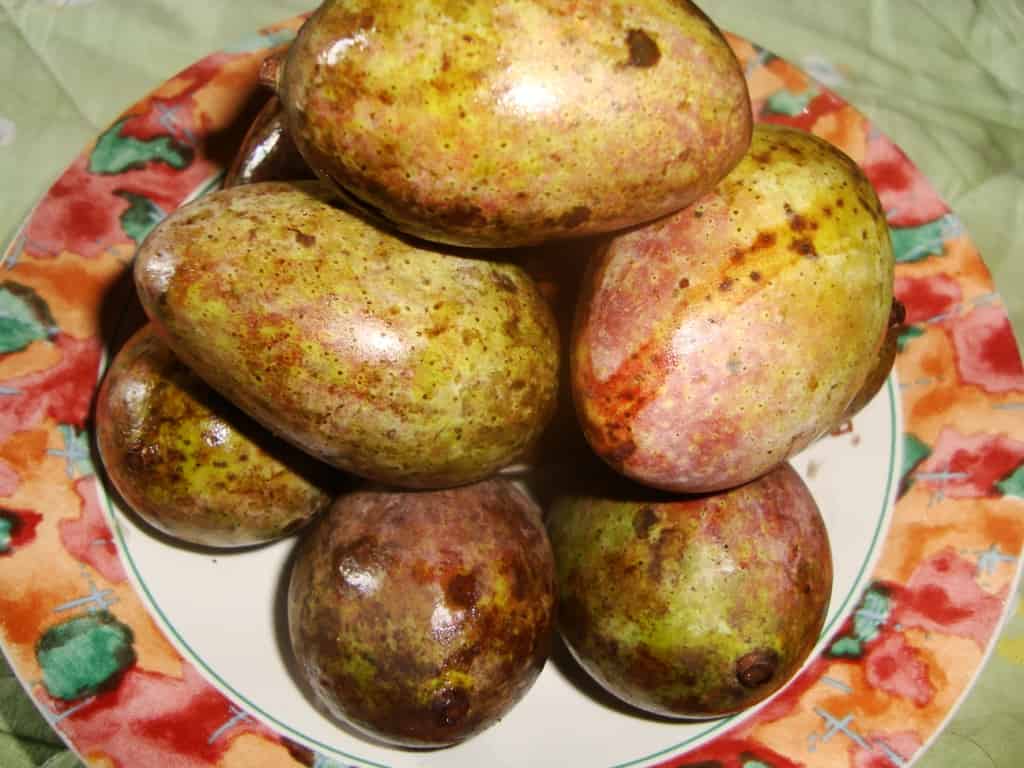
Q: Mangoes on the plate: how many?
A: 8